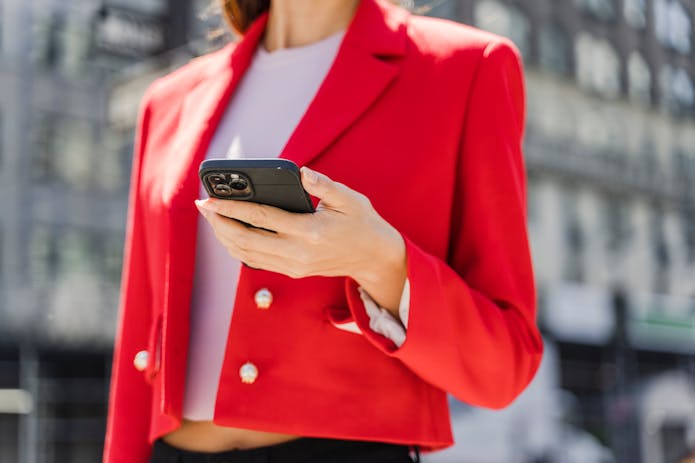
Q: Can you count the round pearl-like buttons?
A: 3